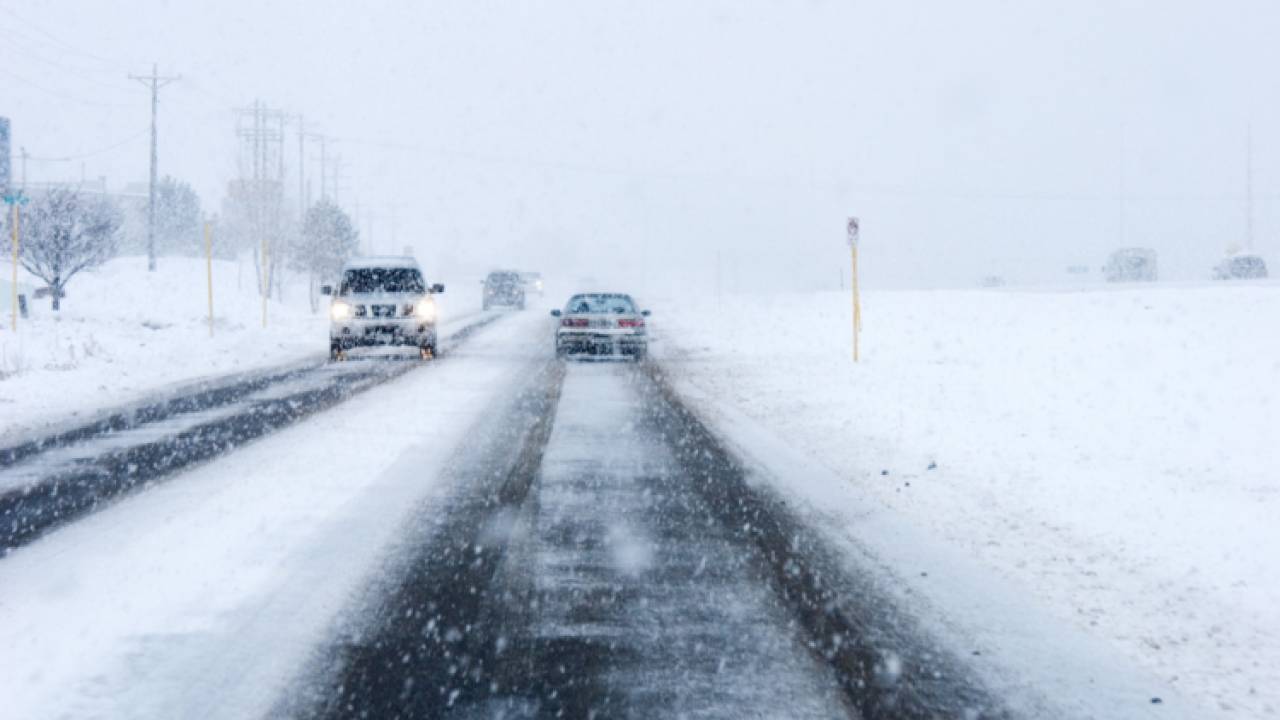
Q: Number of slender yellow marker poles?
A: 4